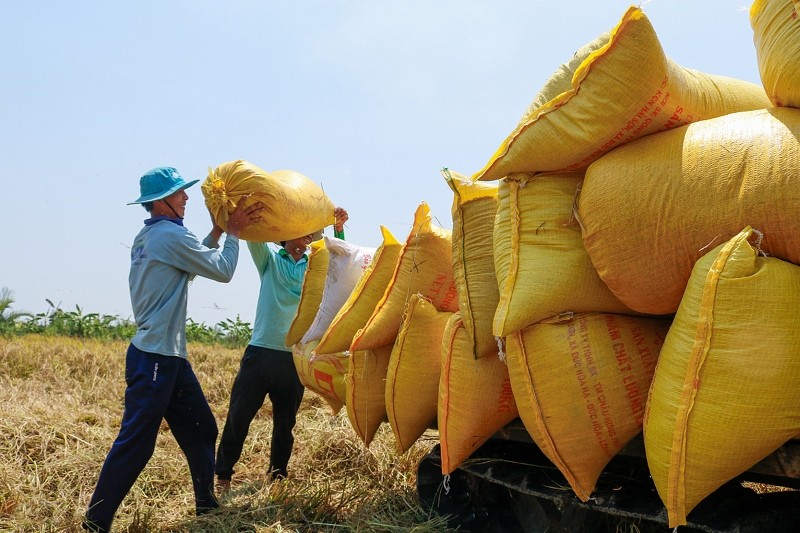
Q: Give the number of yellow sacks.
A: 15